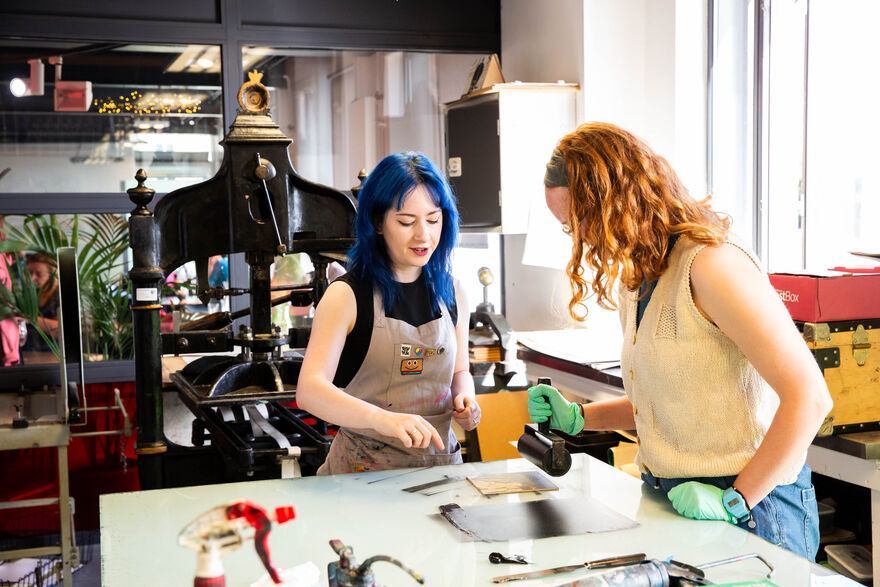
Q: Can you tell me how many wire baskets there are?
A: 1